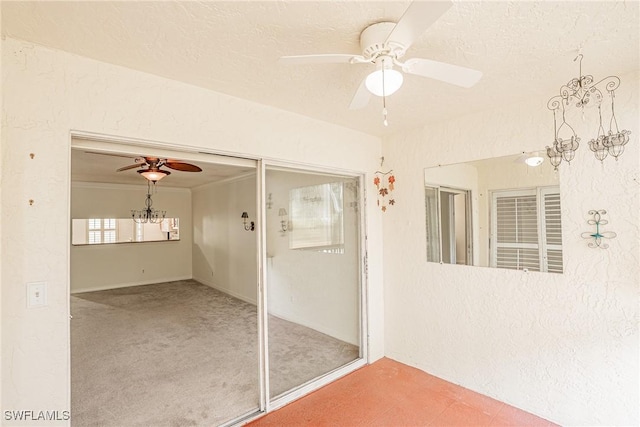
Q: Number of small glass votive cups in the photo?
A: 4